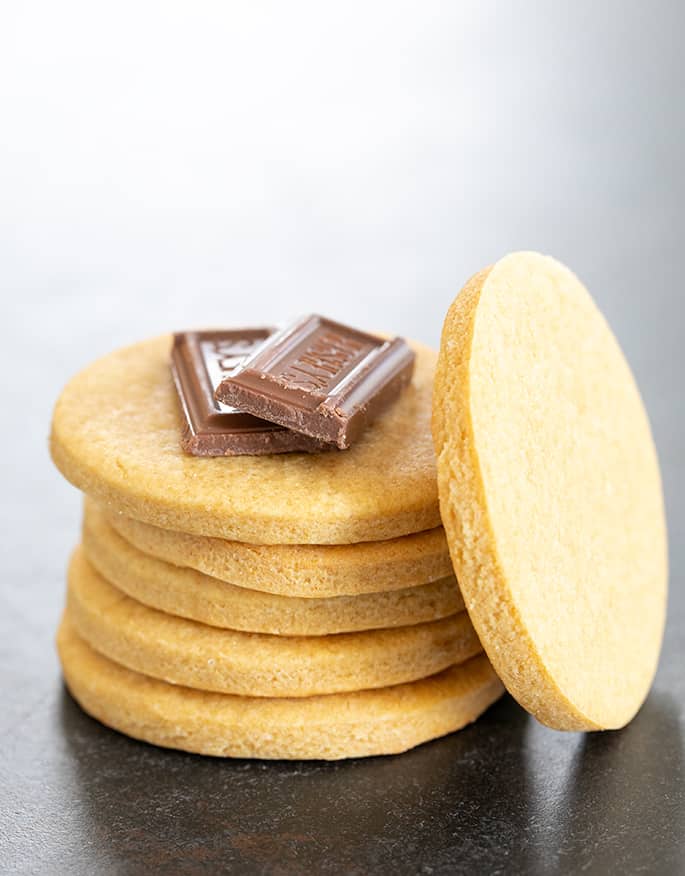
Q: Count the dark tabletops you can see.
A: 1